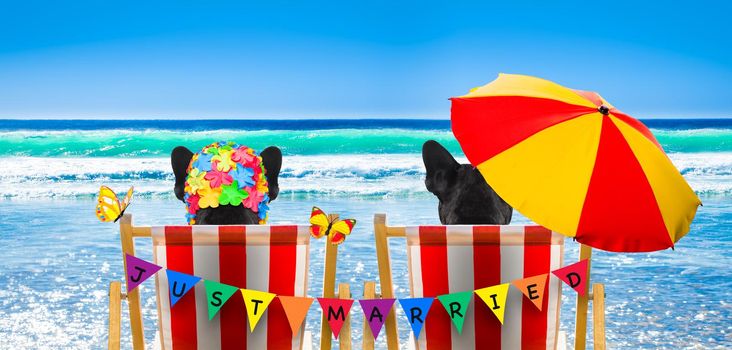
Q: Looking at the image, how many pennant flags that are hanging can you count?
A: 12